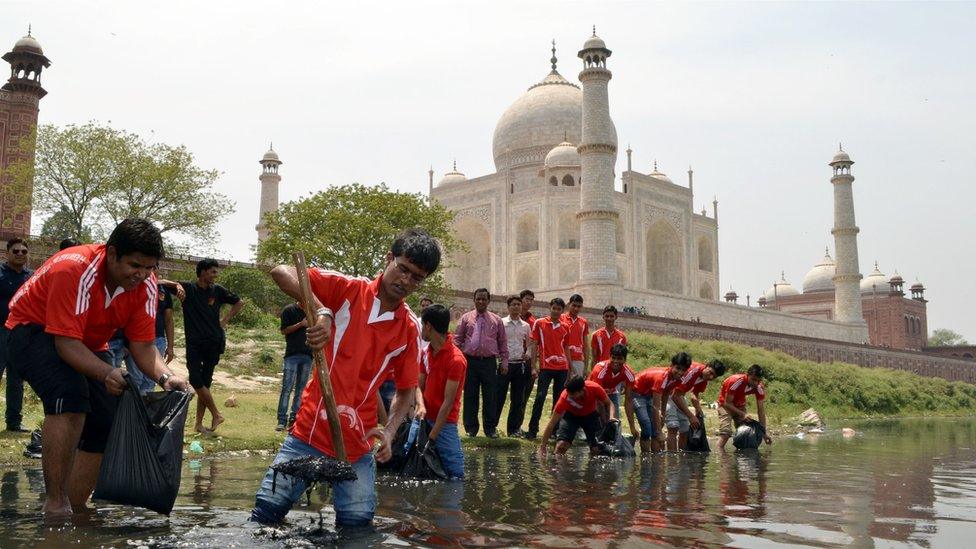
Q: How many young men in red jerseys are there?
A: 12